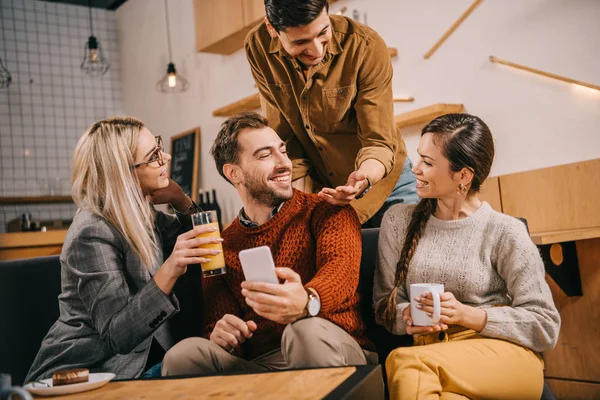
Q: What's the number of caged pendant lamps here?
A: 3